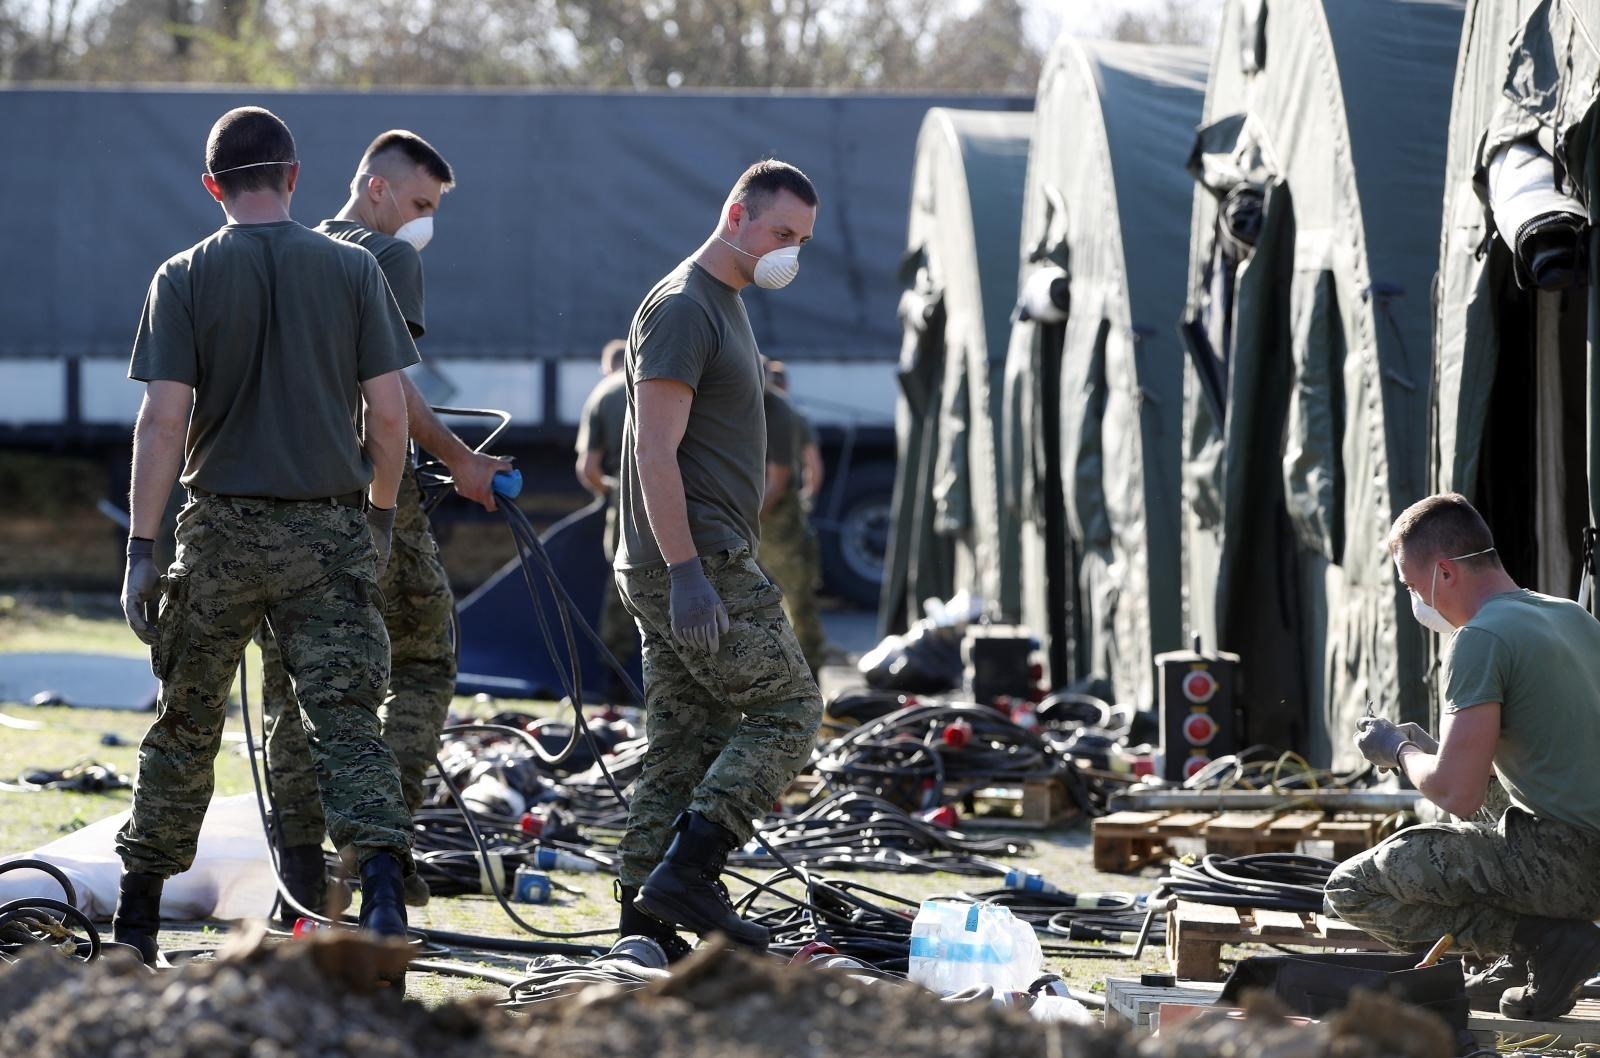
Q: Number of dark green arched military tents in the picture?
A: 4